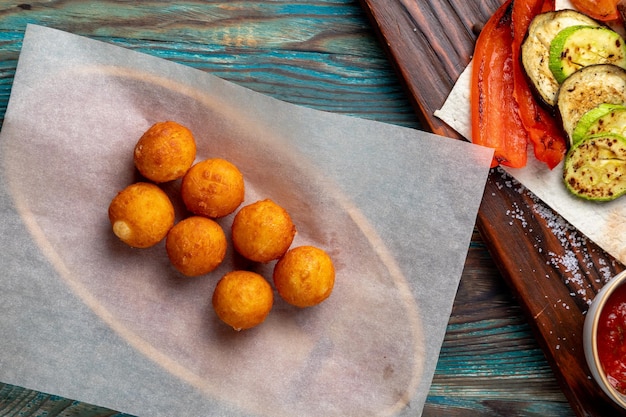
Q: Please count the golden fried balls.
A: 7